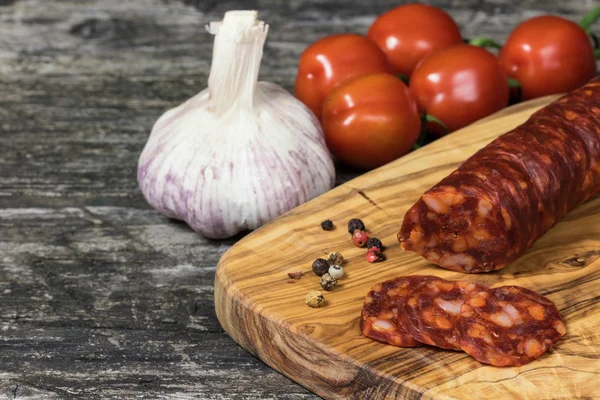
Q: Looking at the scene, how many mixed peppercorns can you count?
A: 10